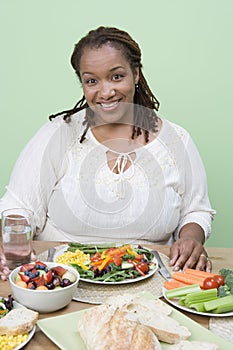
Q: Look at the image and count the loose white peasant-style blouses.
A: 1